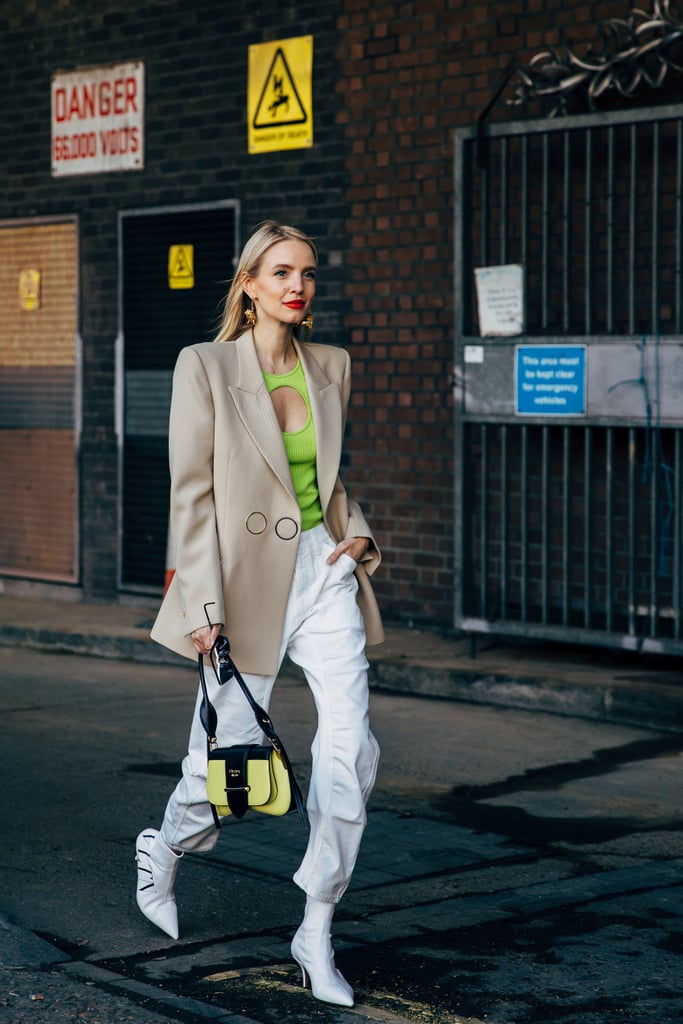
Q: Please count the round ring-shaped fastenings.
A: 2